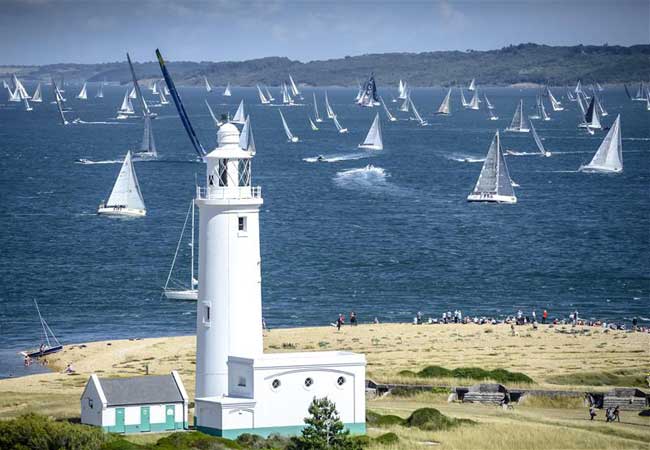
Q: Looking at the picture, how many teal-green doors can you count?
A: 3